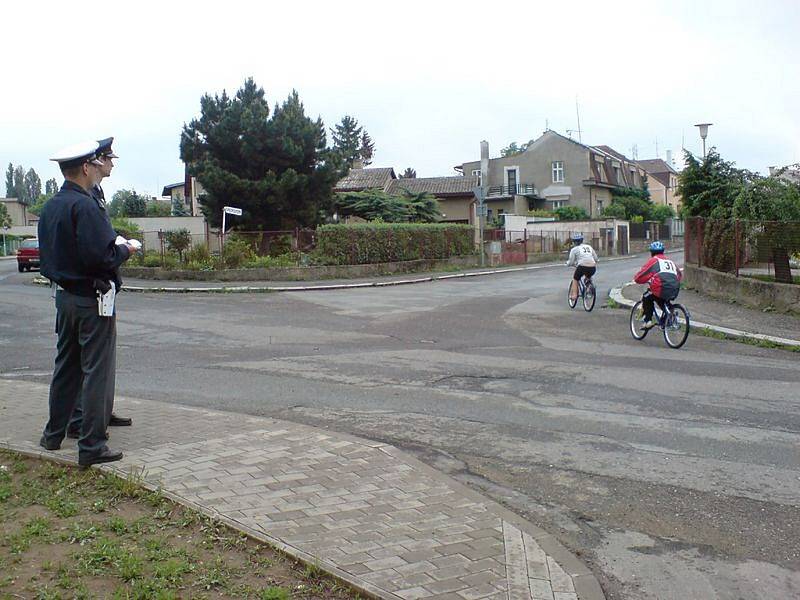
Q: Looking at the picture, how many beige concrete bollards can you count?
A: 0